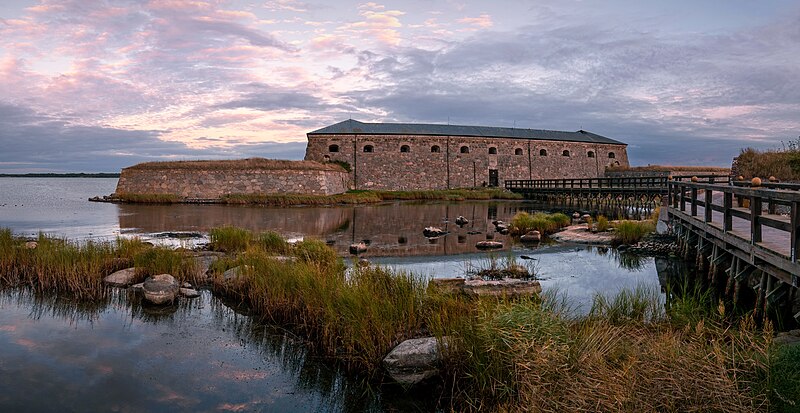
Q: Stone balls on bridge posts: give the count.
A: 5